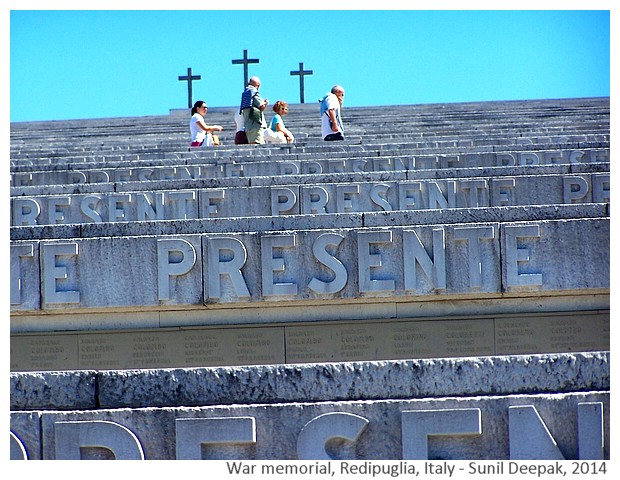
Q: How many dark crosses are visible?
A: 3